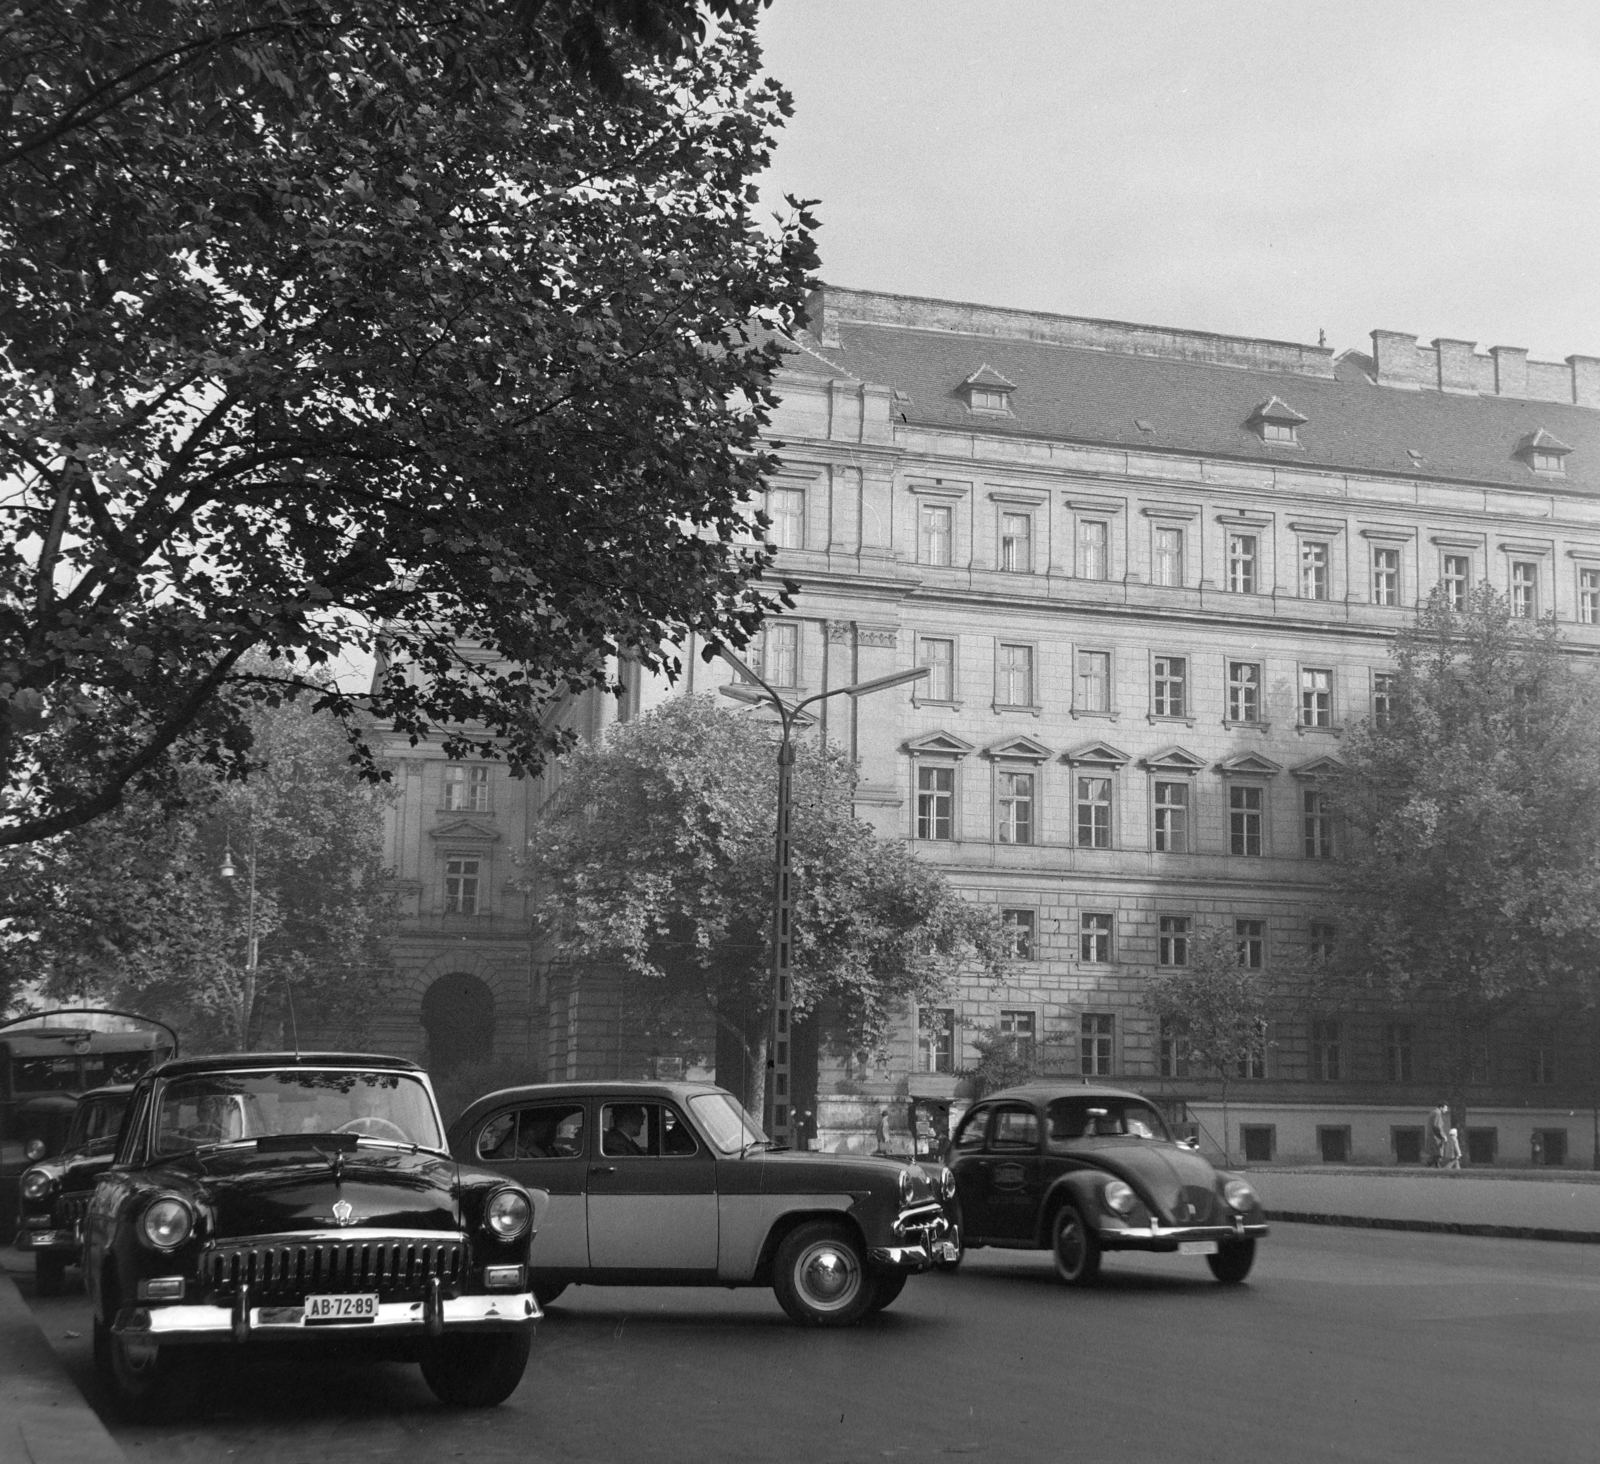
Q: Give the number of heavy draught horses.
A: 0